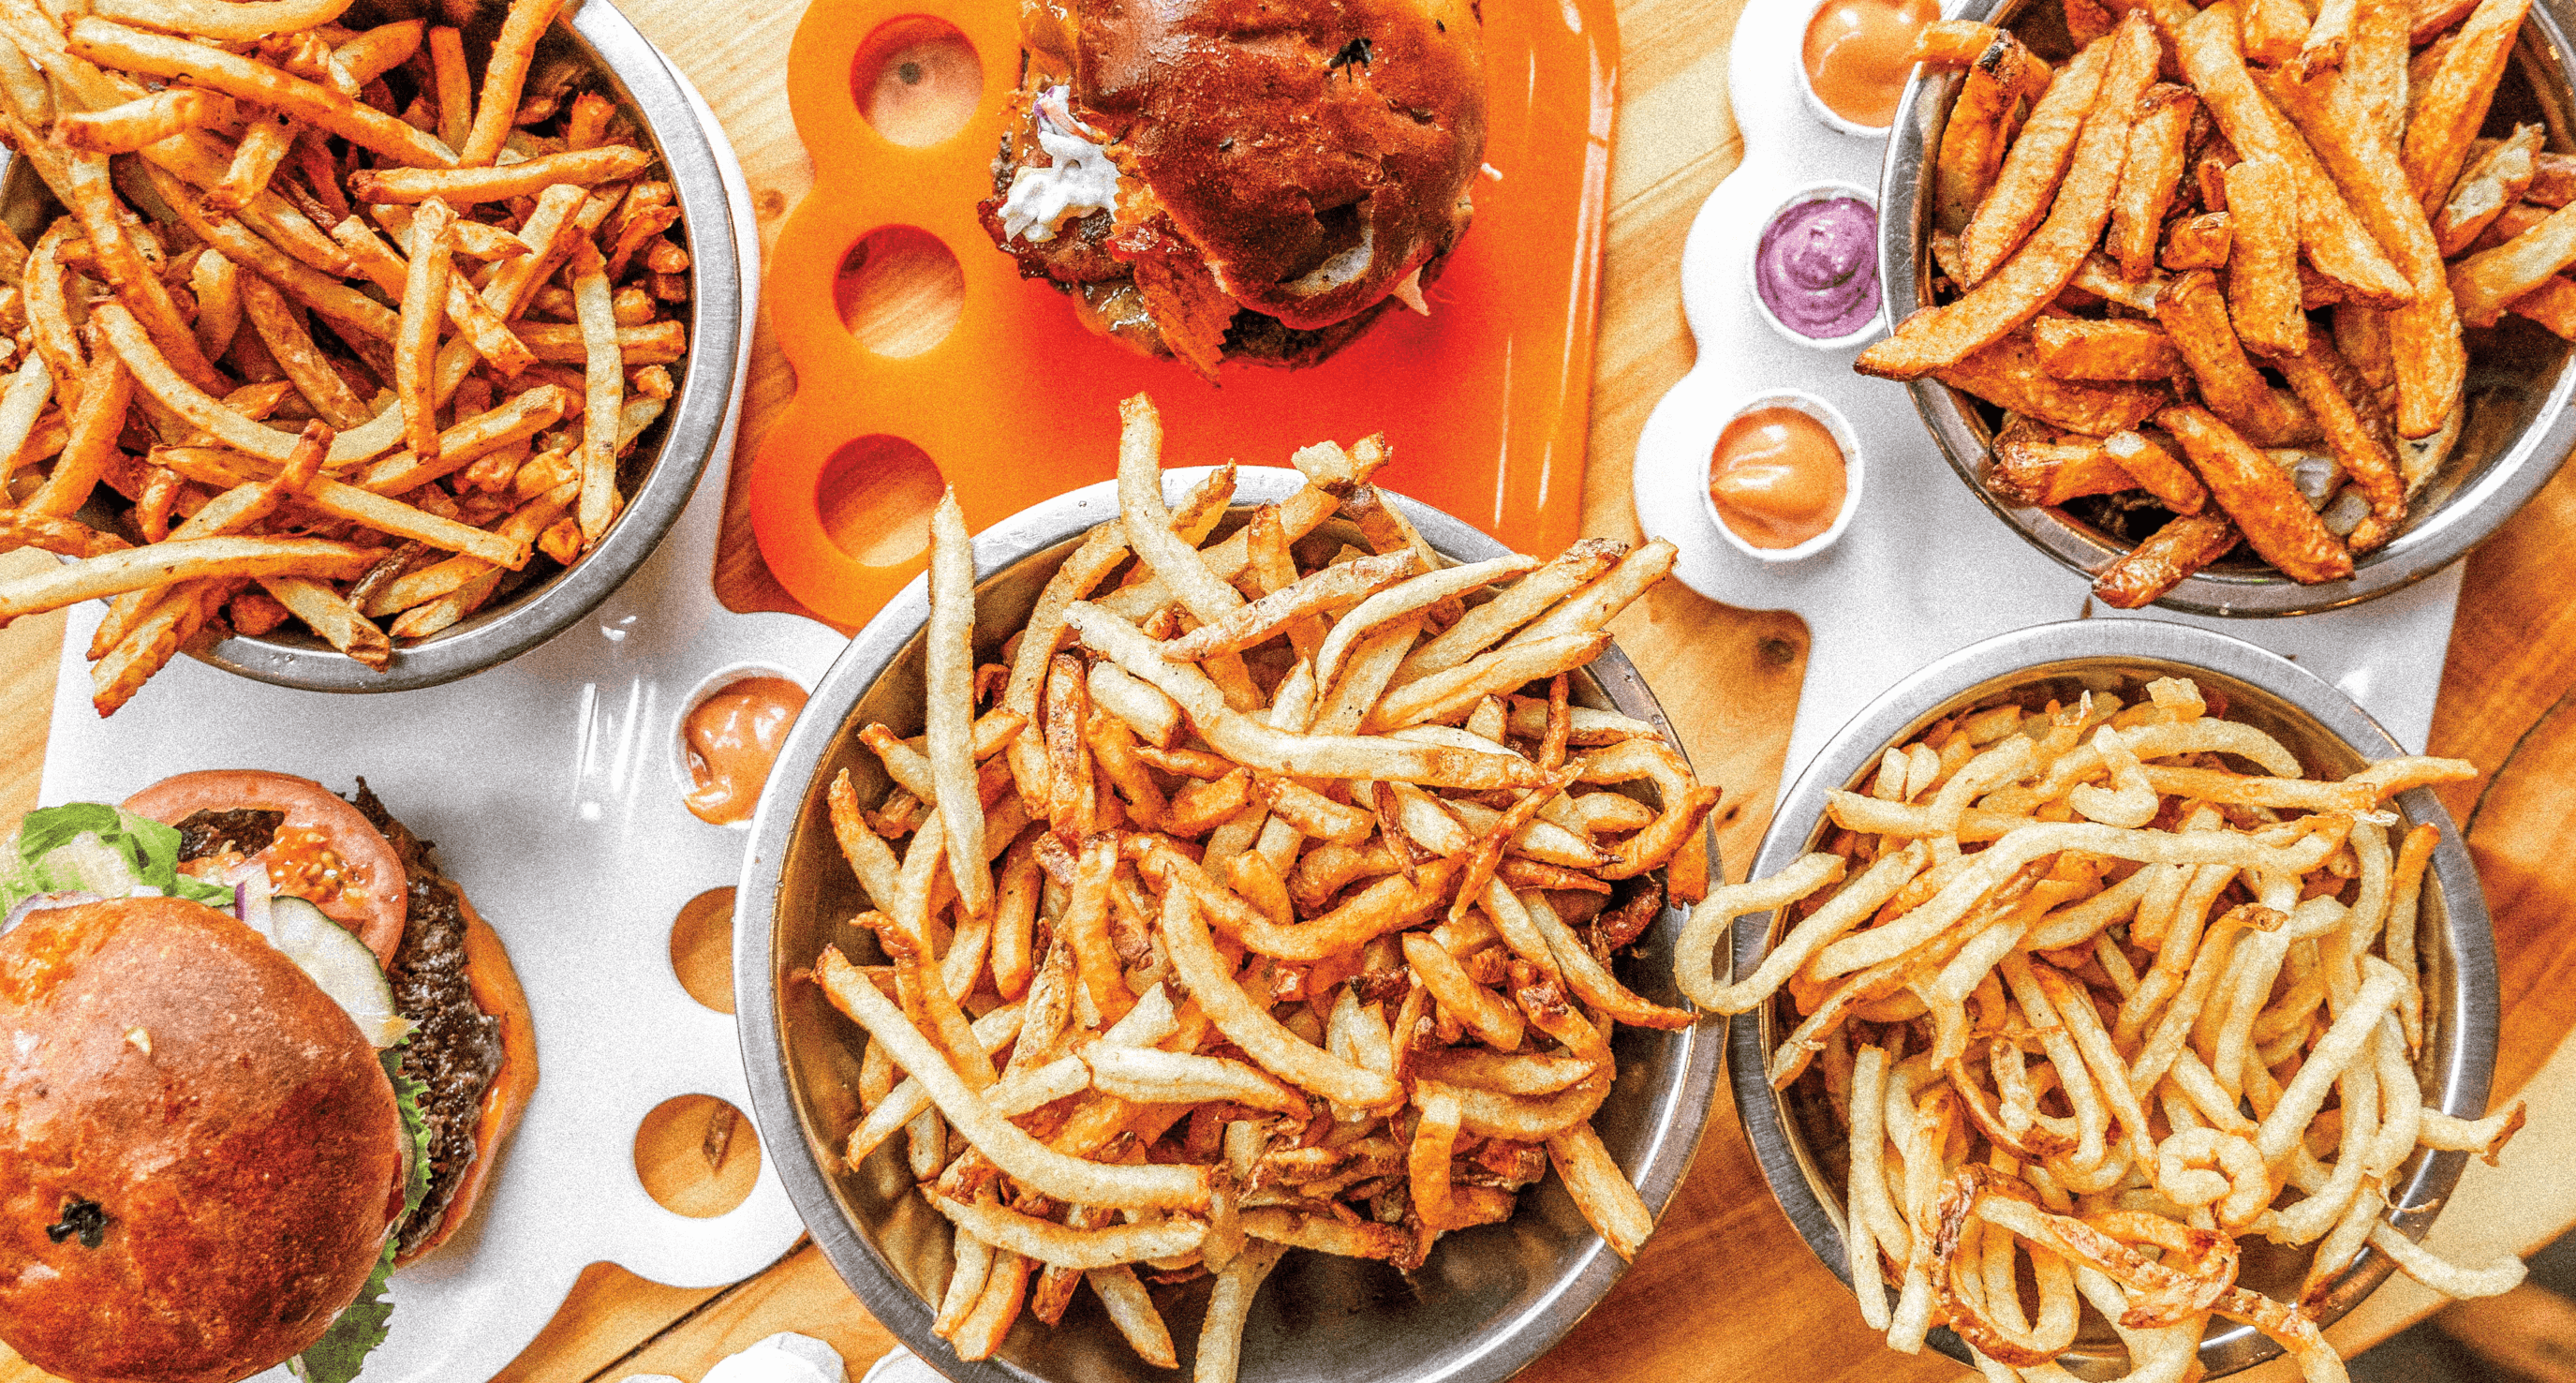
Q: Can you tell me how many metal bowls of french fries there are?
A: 4